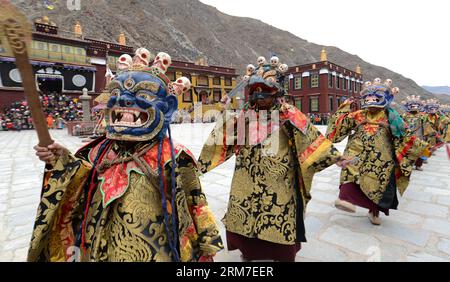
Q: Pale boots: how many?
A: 2